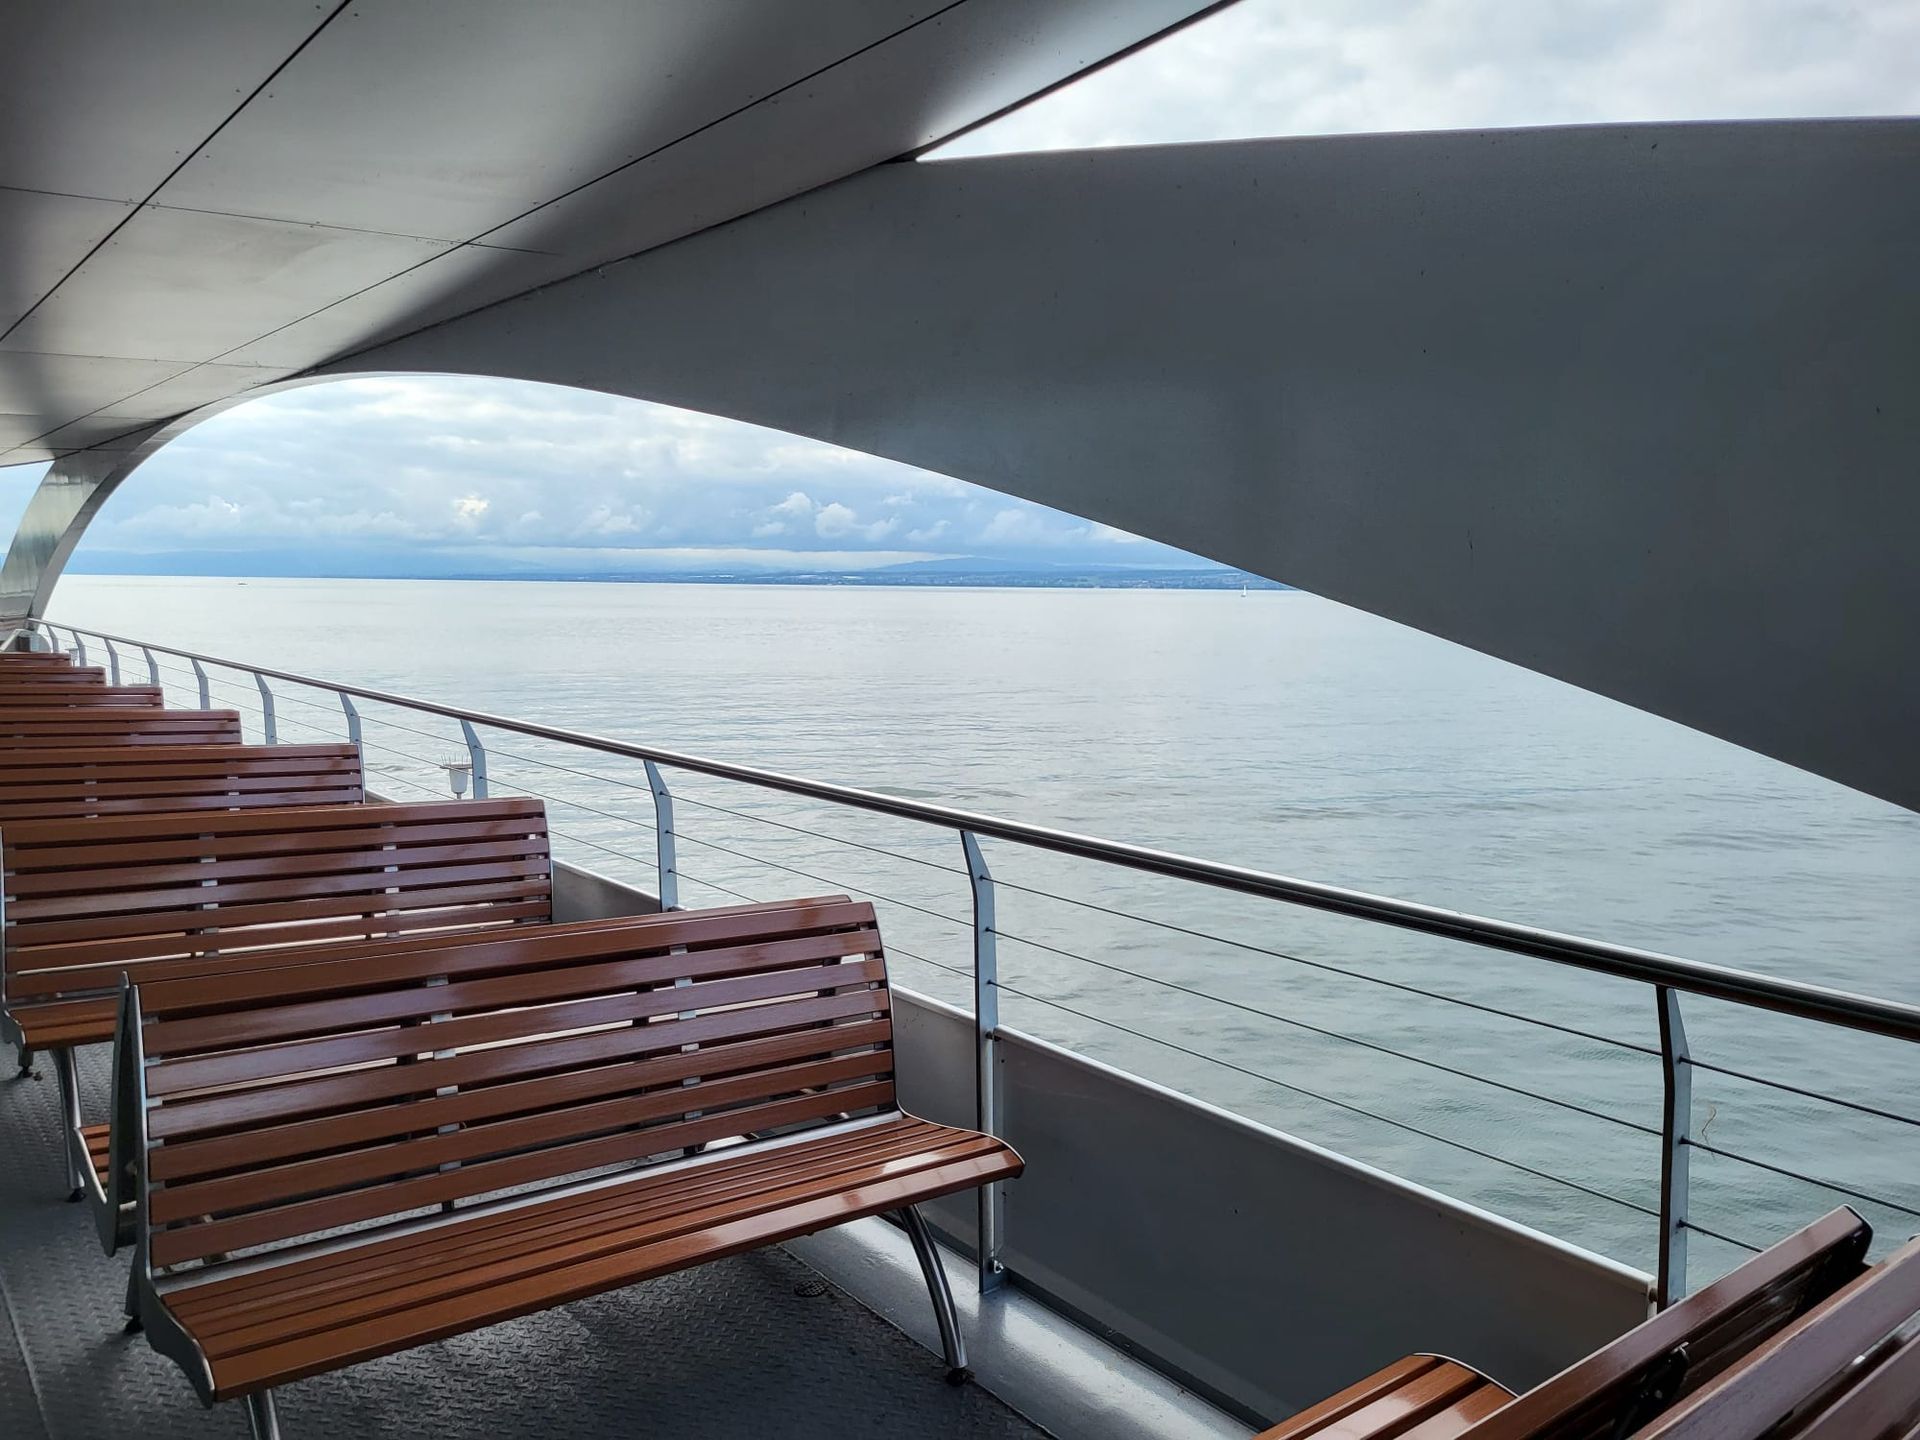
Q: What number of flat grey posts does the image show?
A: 11